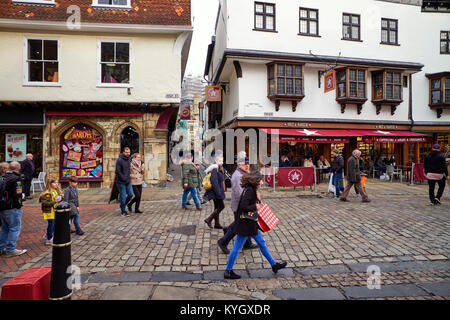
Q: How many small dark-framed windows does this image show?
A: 5